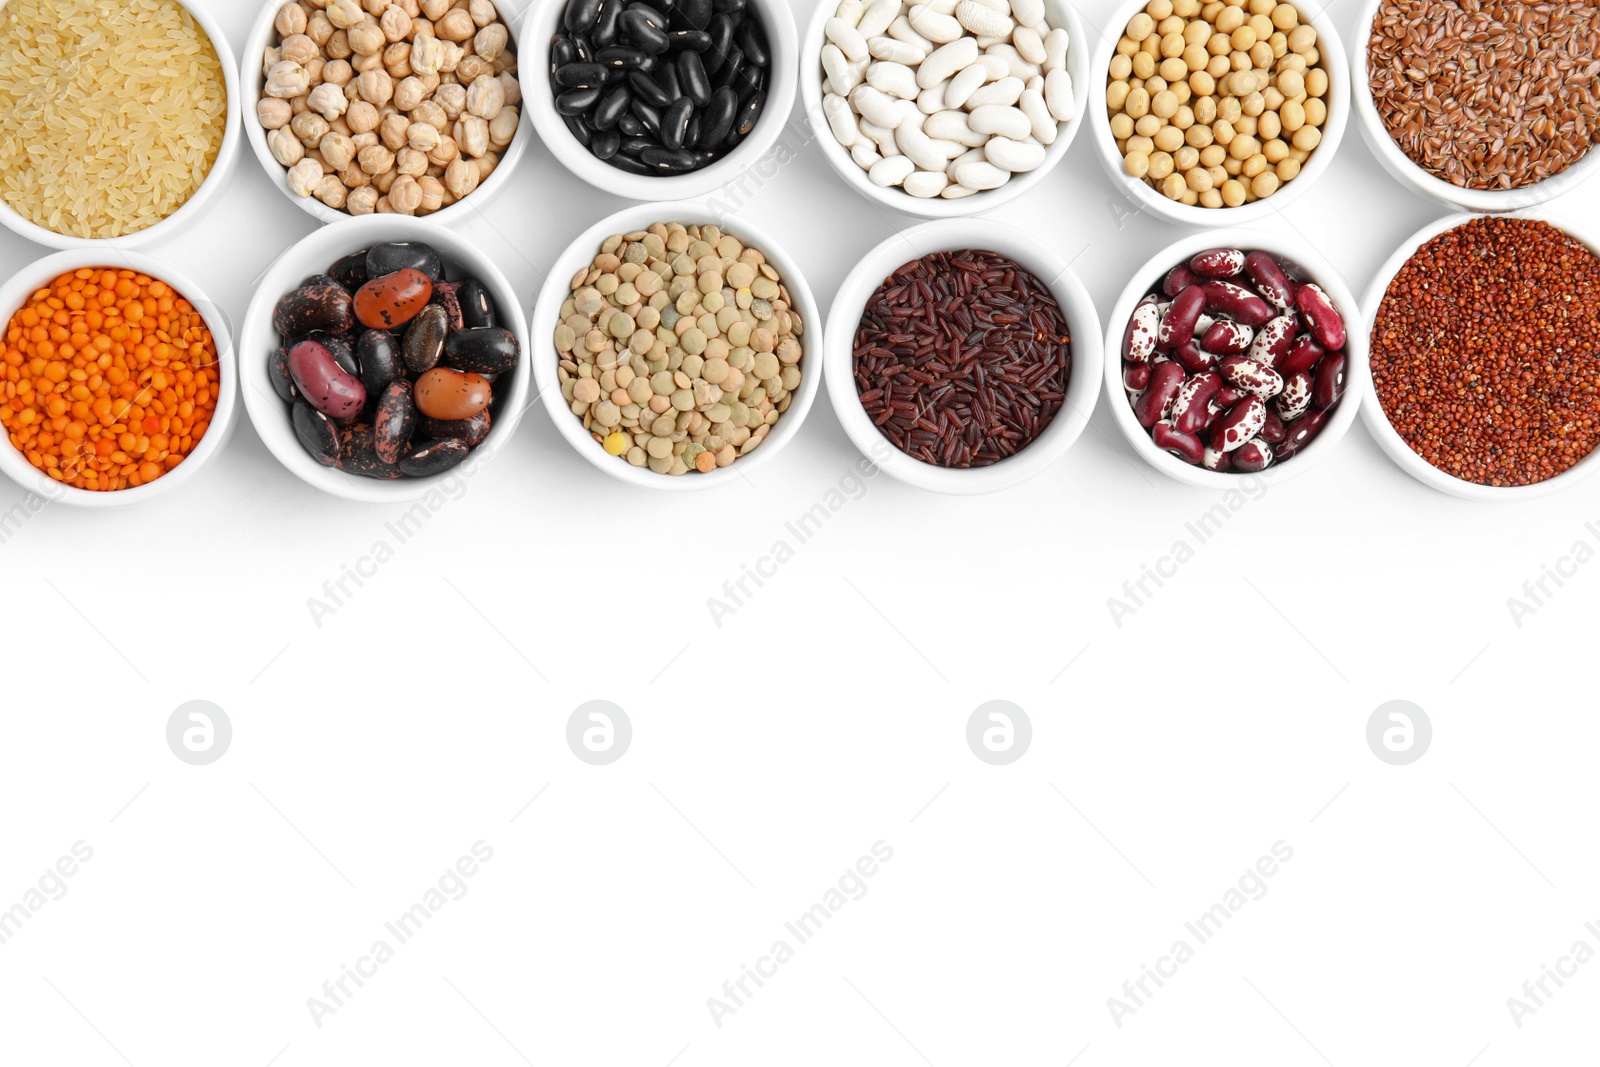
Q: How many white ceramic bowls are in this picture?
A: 12